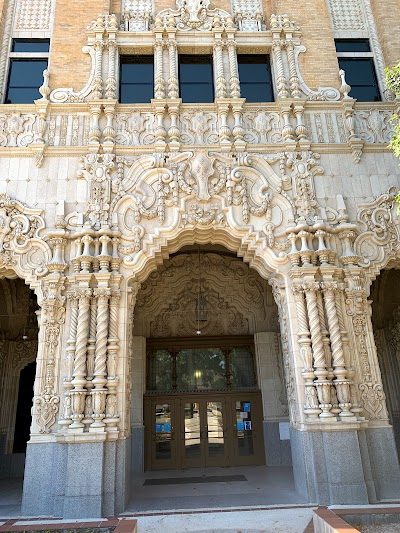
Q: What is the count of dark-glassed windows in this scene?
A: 5